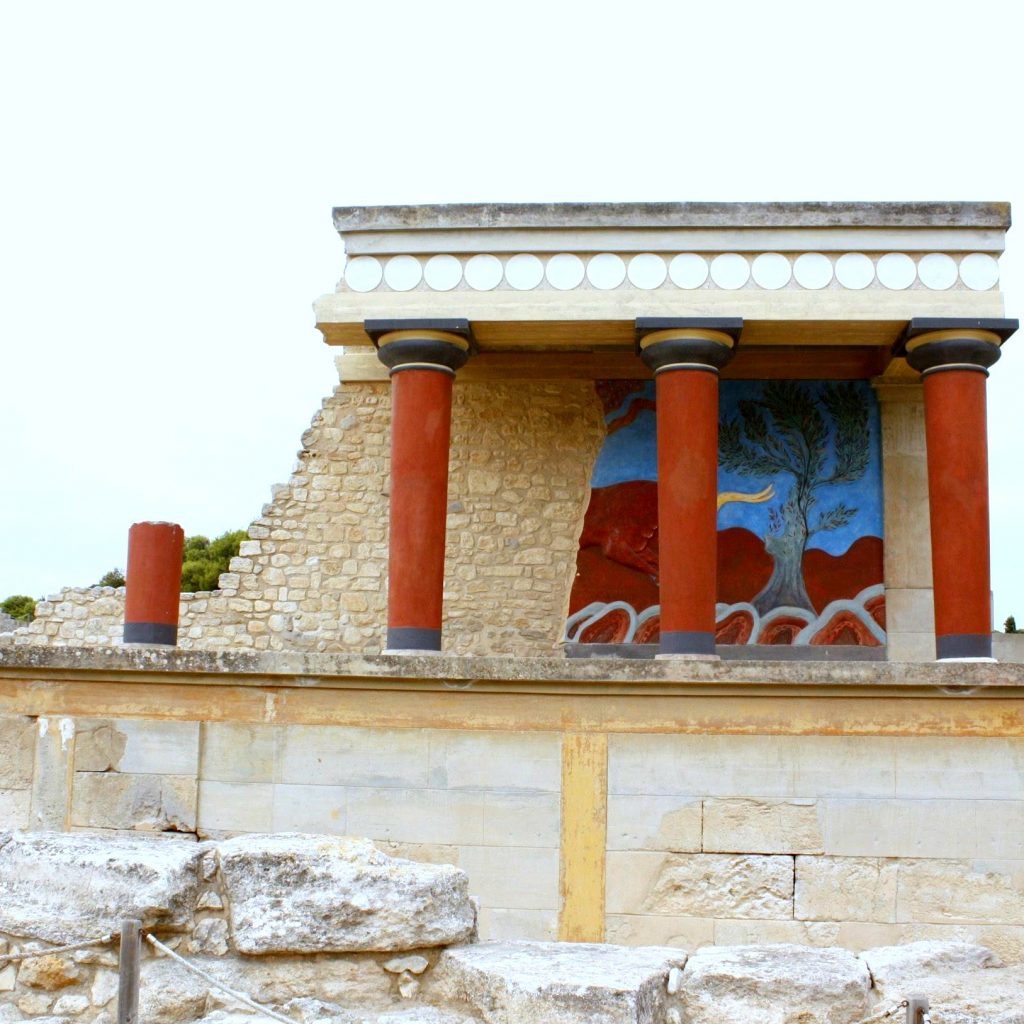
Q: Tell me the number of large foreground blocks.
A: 5